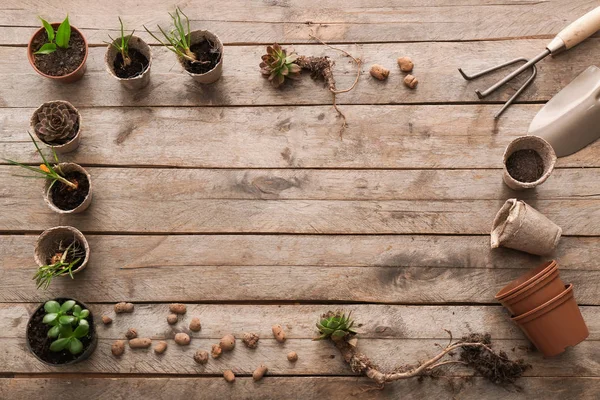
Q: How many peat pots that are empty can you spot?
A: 1